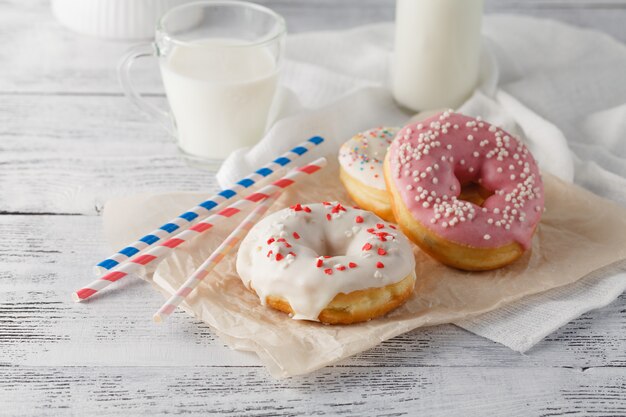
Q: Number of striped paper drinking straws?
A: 3